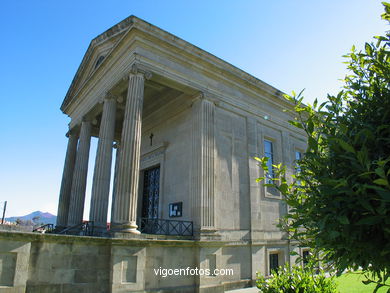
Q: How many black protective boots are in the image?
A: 0